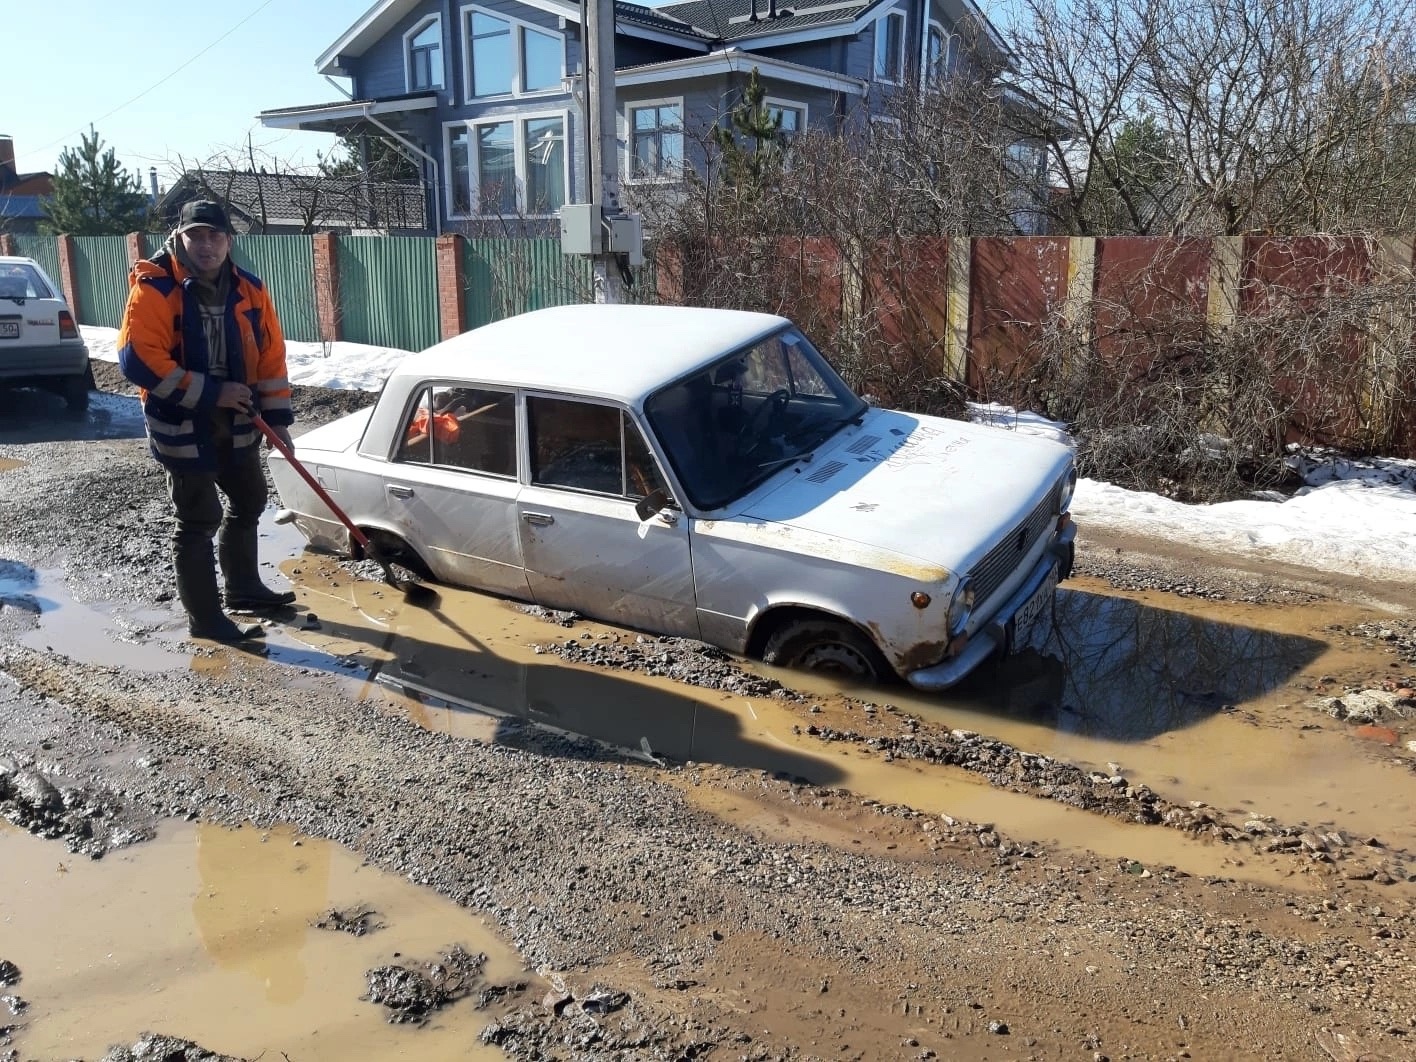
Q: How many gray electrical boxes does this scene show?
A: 2